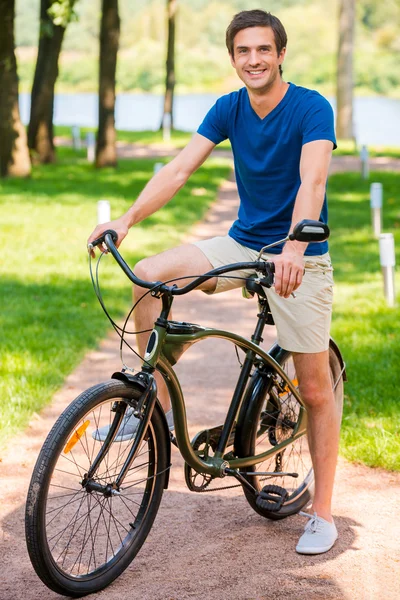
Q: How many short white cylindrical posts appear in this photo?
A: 8